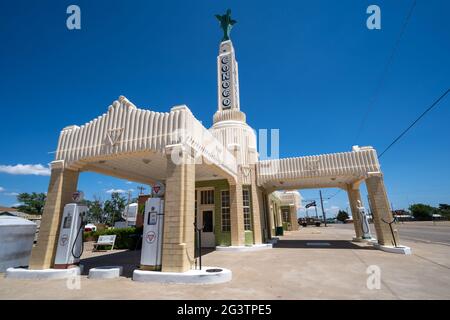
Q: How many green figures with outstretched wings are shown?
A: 1